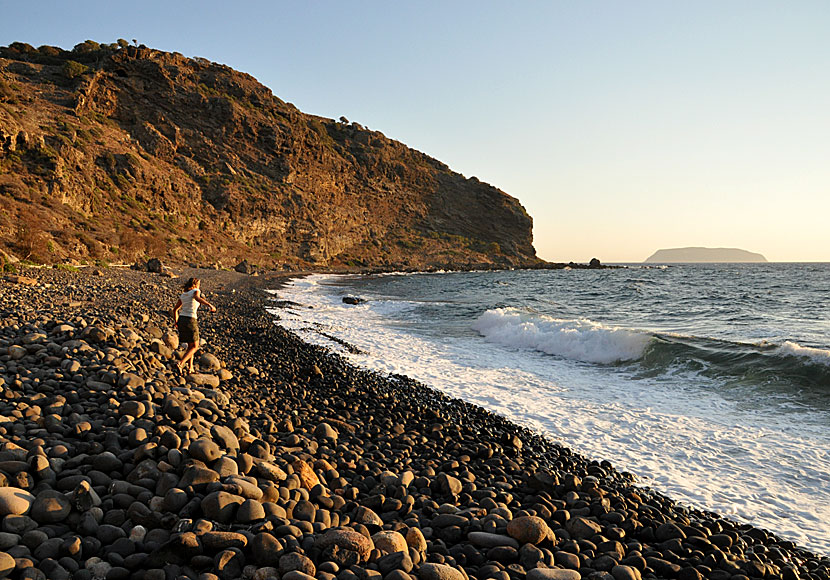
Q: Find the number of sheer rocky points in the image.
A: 1